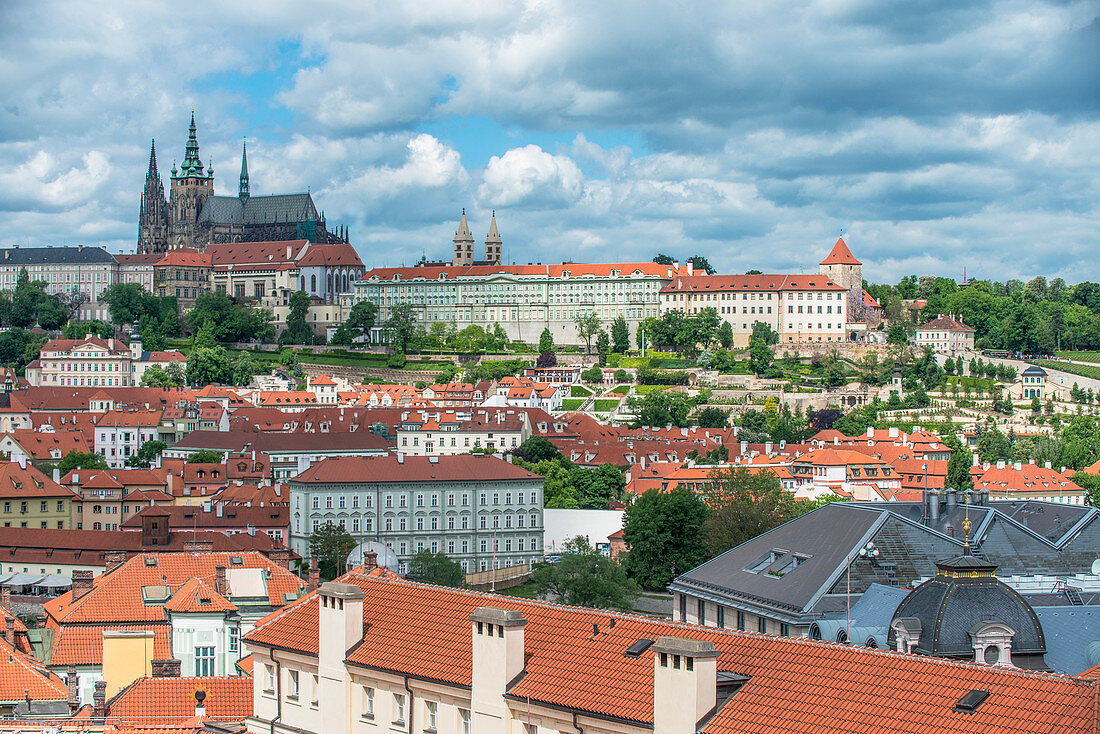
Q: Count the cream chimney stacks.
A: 3